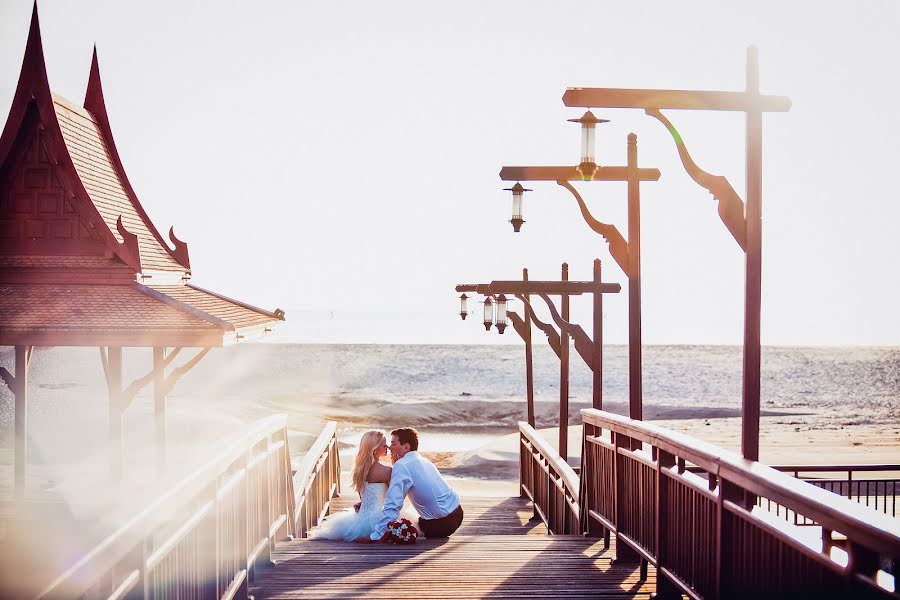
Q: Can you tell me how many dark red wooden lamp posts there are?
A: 5